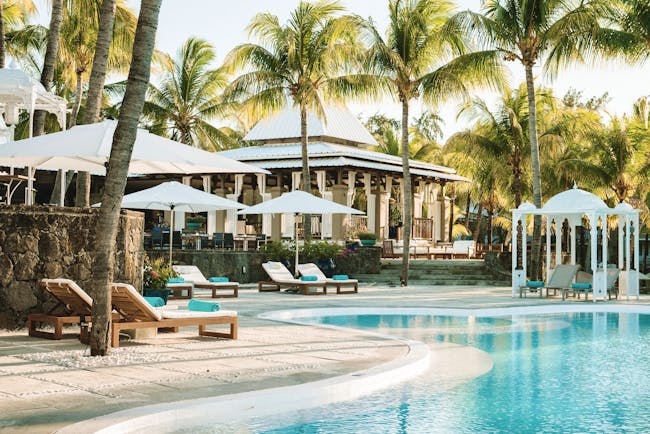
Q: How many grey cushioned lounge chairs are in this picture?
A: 2